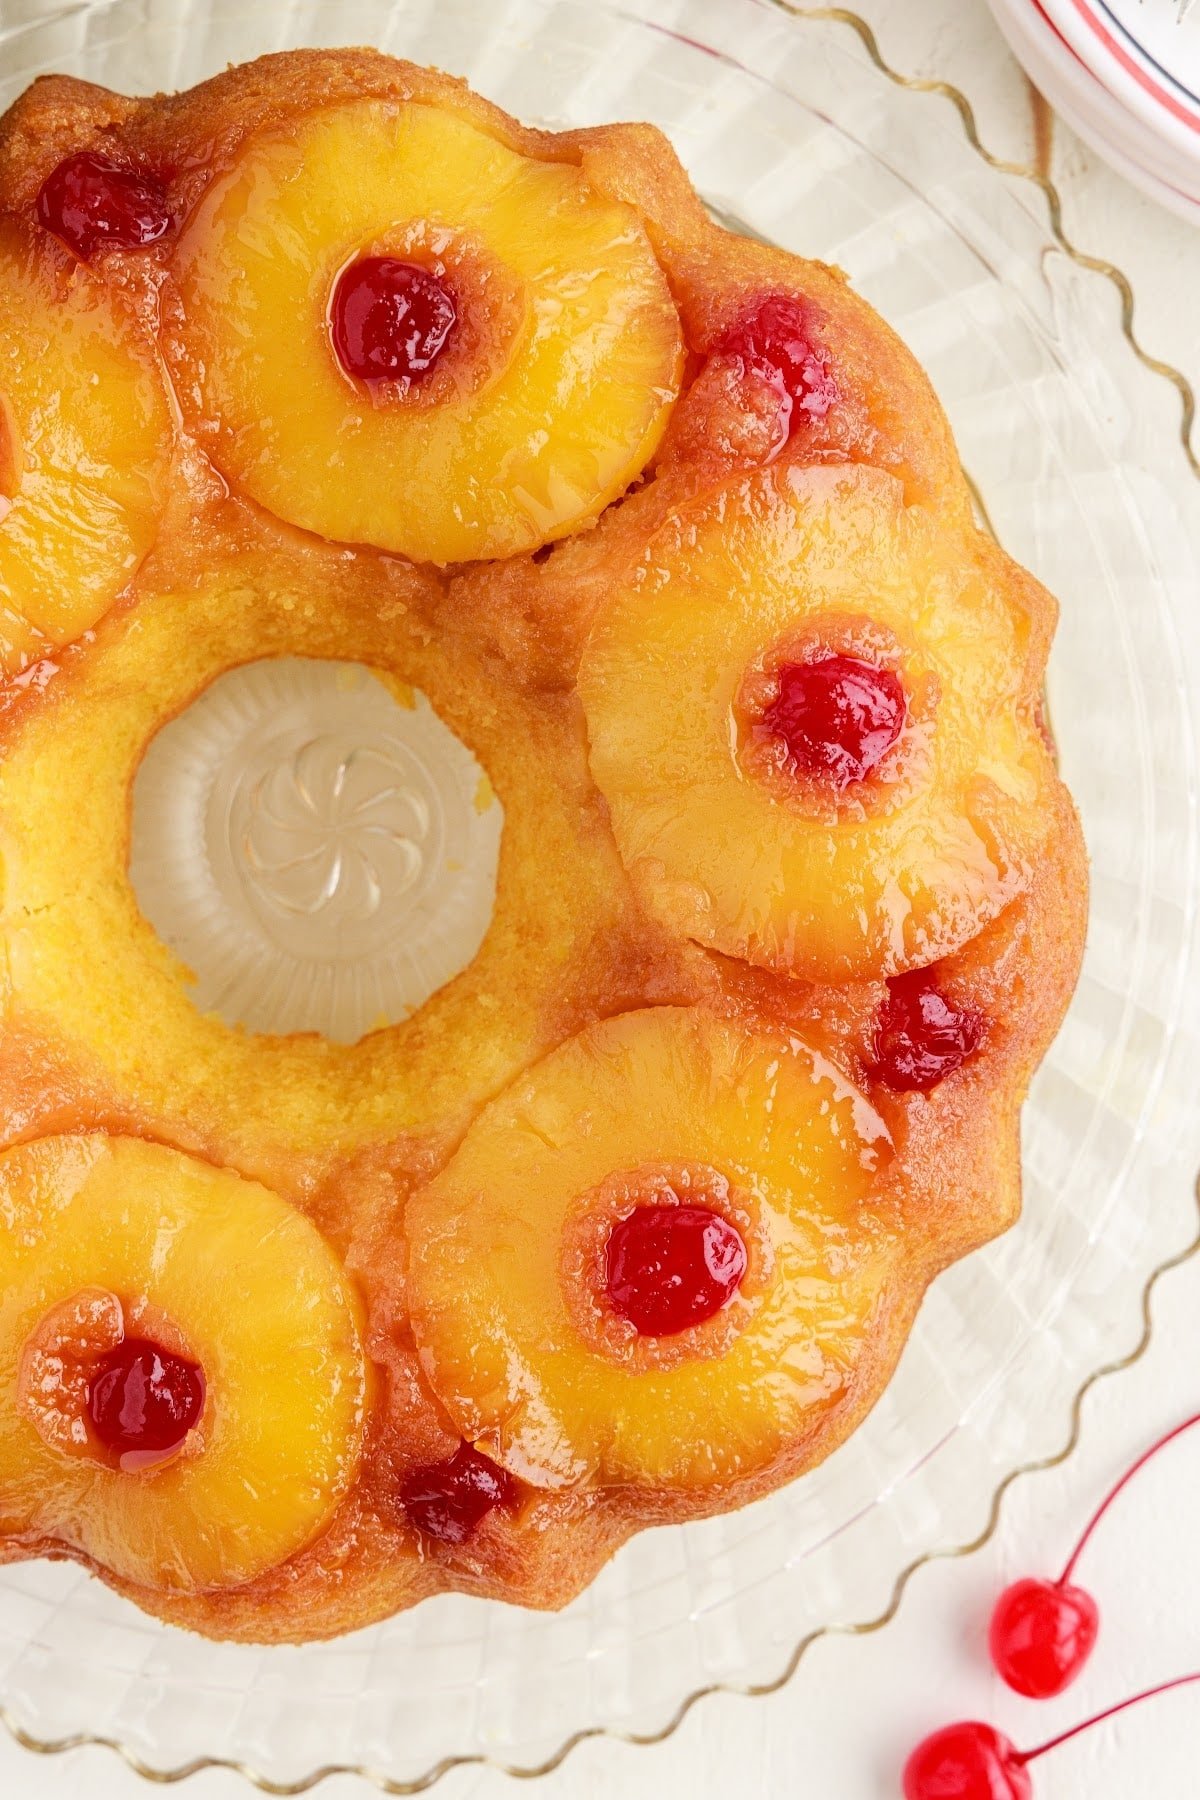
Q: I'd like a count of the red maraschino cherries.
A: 10